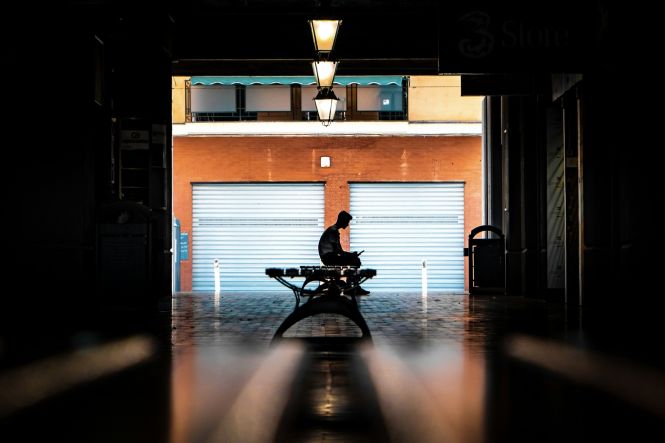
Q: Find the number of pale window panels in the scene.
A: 4